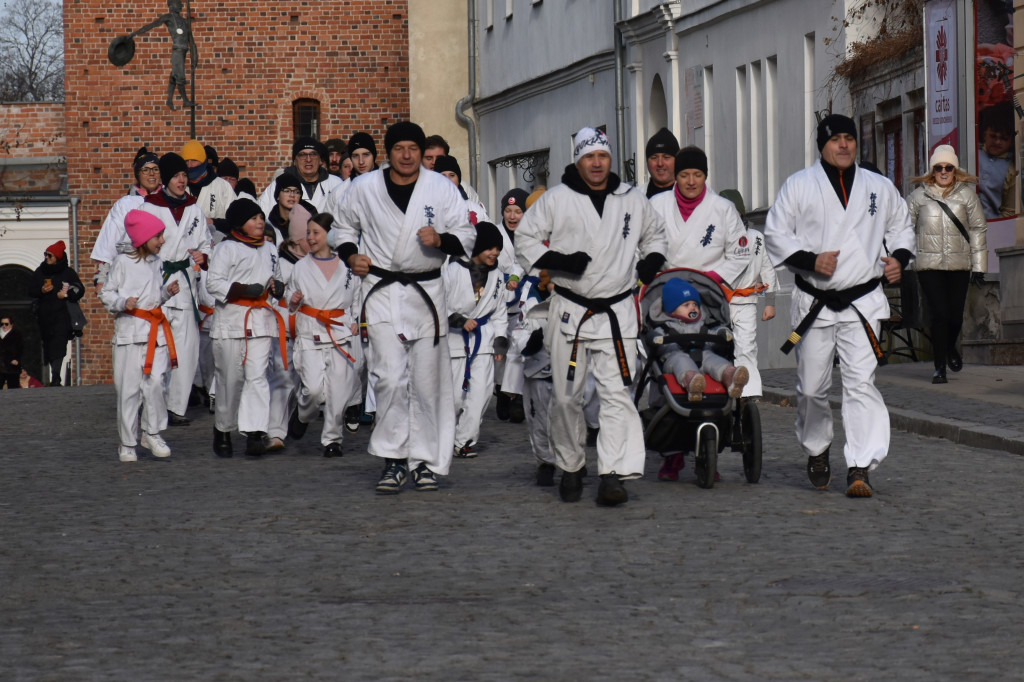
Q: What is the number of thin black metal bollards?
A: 0